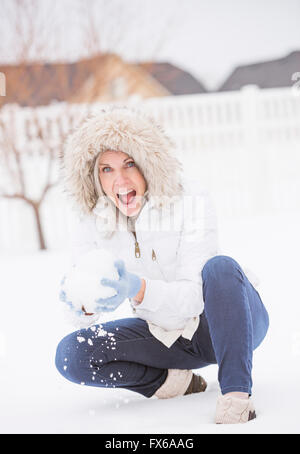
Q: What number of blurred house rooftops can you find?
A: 2